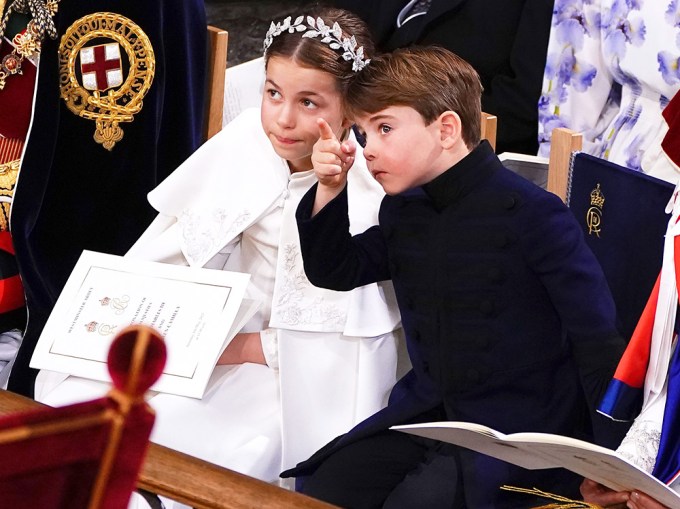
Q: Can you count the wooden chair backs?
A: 3